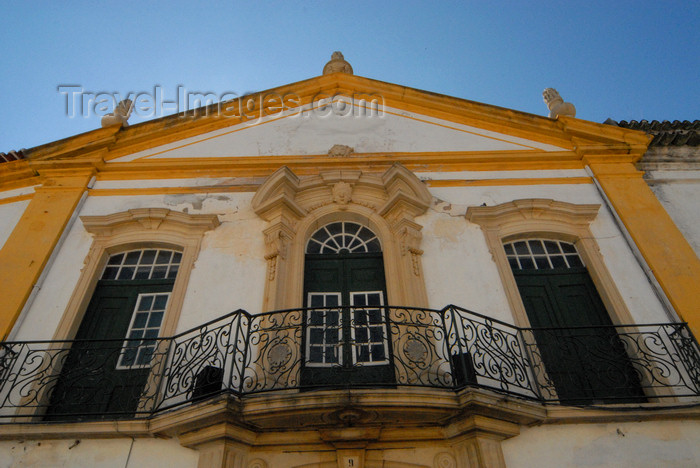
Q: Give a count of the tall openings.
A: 3